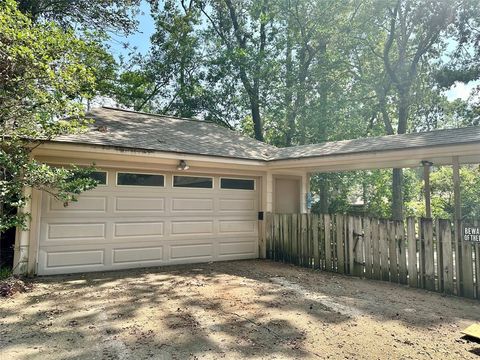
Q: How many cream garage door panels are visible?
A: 12